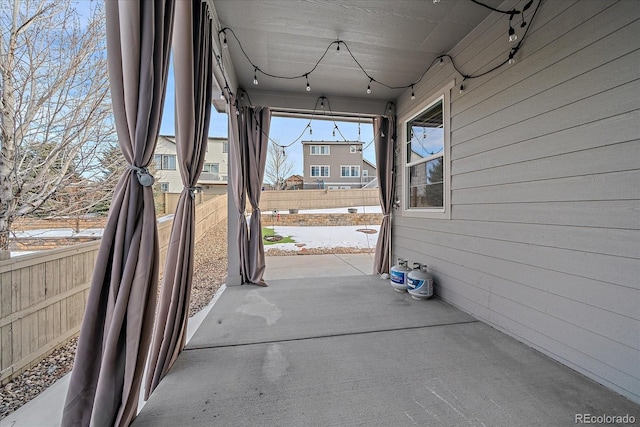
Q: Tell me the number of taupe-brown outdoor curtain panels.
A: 5